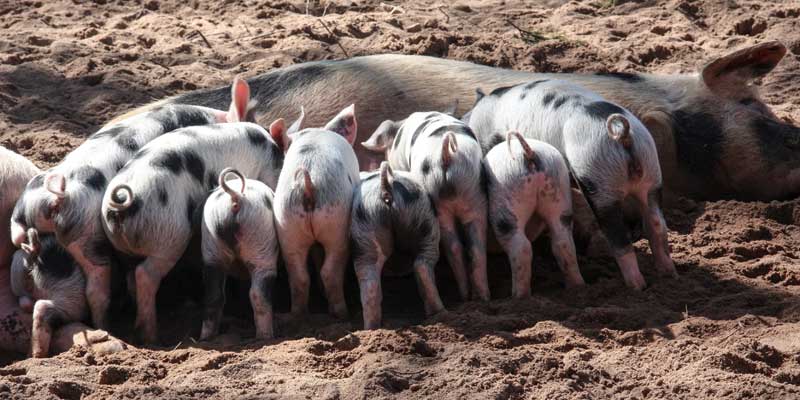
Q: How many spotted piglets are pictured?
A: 9